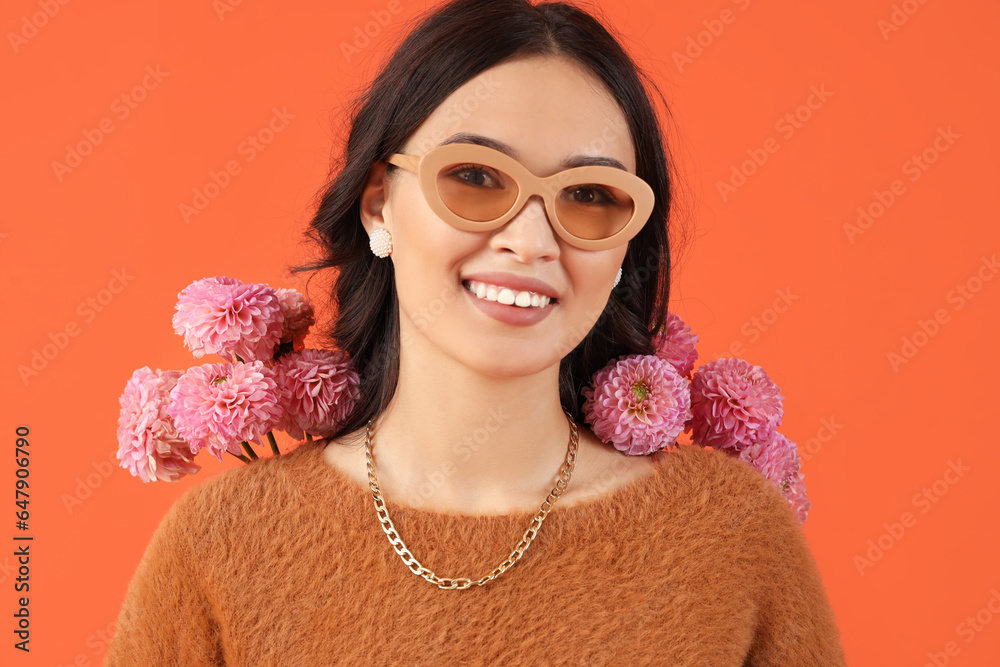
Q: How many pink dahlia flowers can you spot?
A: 9